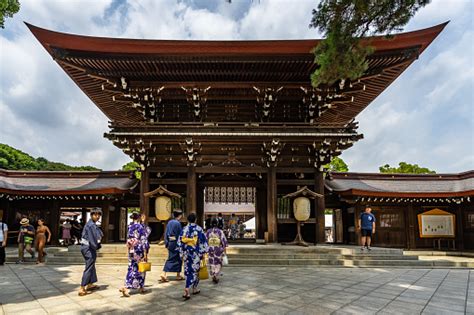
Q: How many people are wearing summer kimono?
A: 5